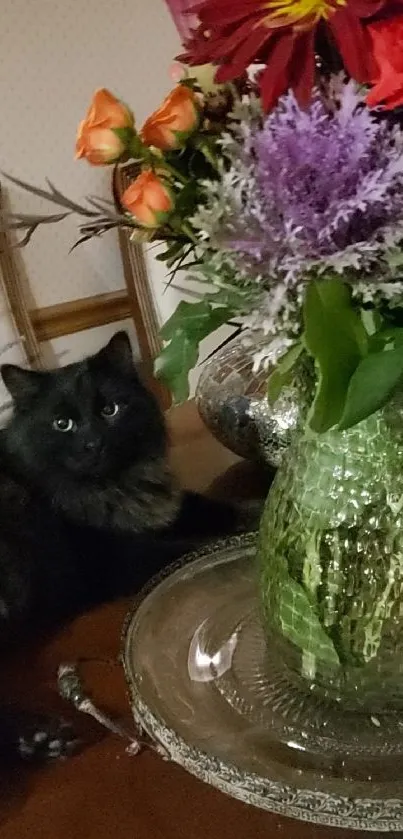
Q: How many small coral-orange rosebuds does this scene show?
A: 3